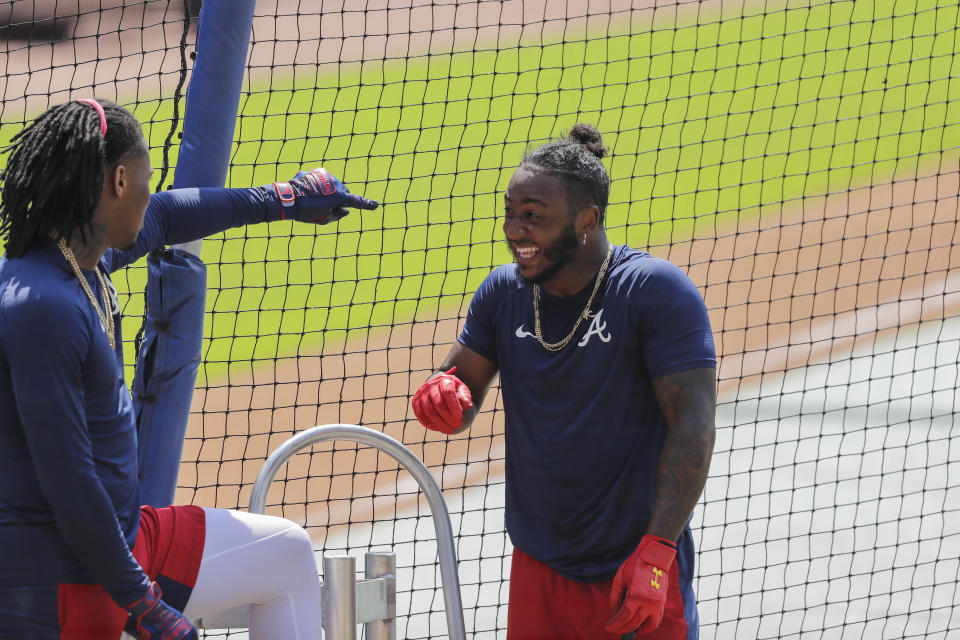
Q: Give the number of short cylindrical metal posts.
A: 2